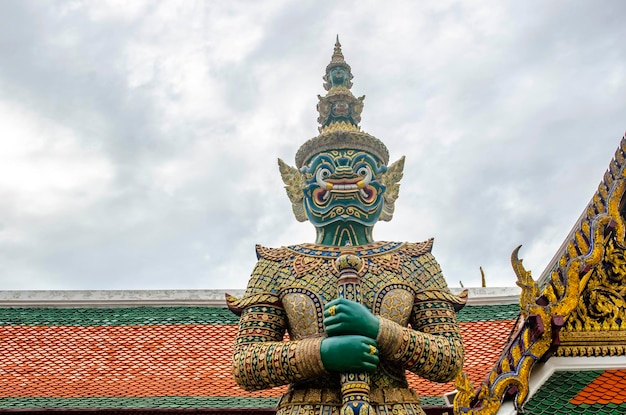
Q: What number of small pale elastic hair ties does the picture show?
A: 0